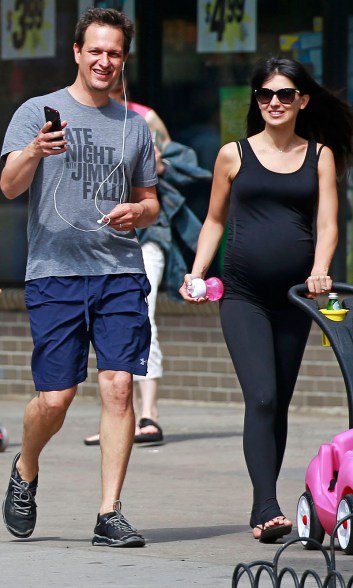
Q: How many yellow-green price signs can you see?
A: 2